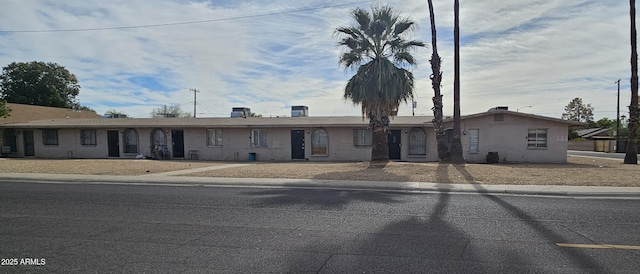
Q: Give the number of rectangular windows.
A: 7